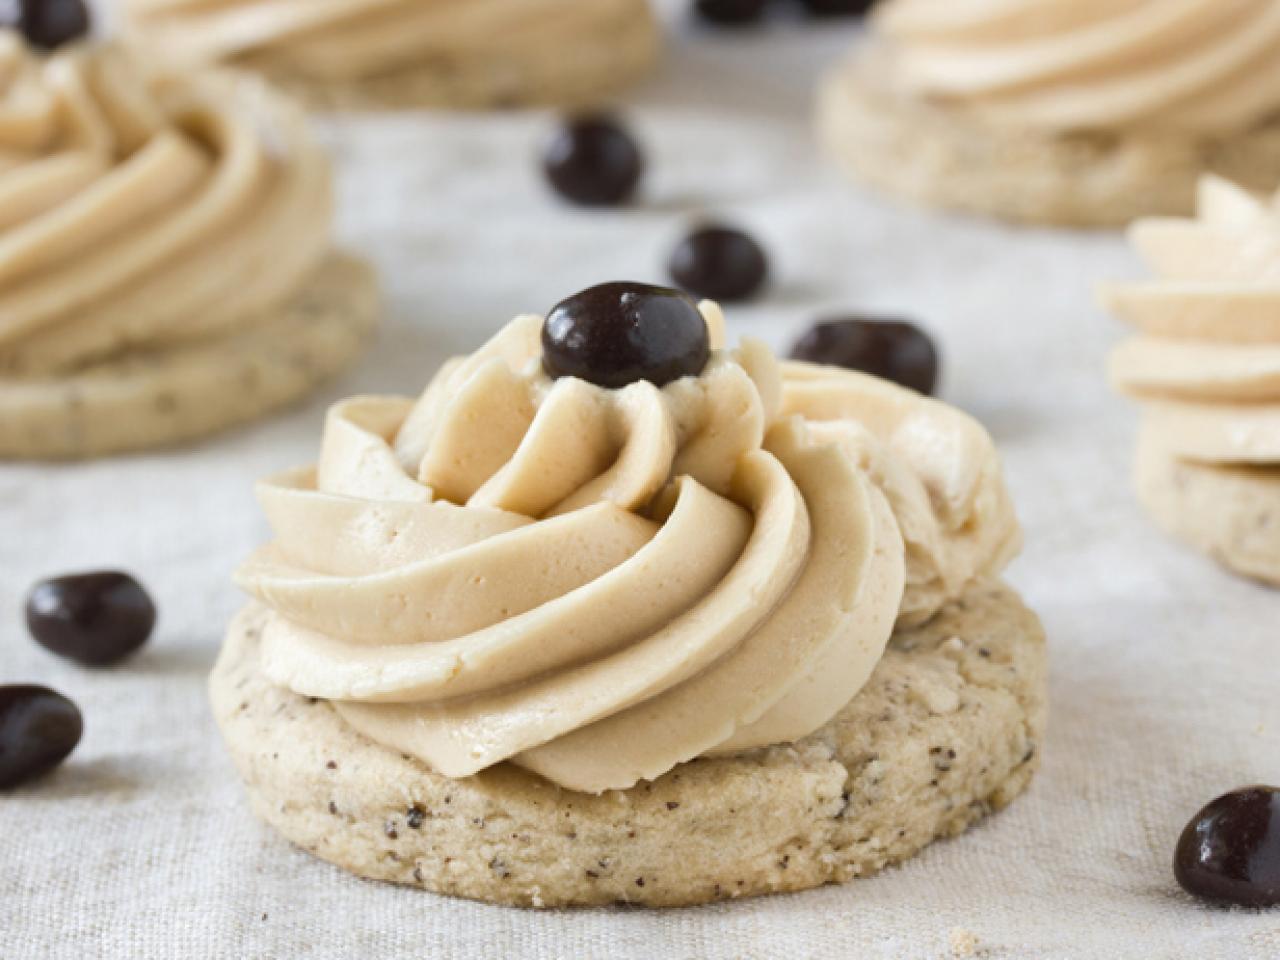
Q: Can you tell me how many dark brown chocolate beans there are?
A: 10